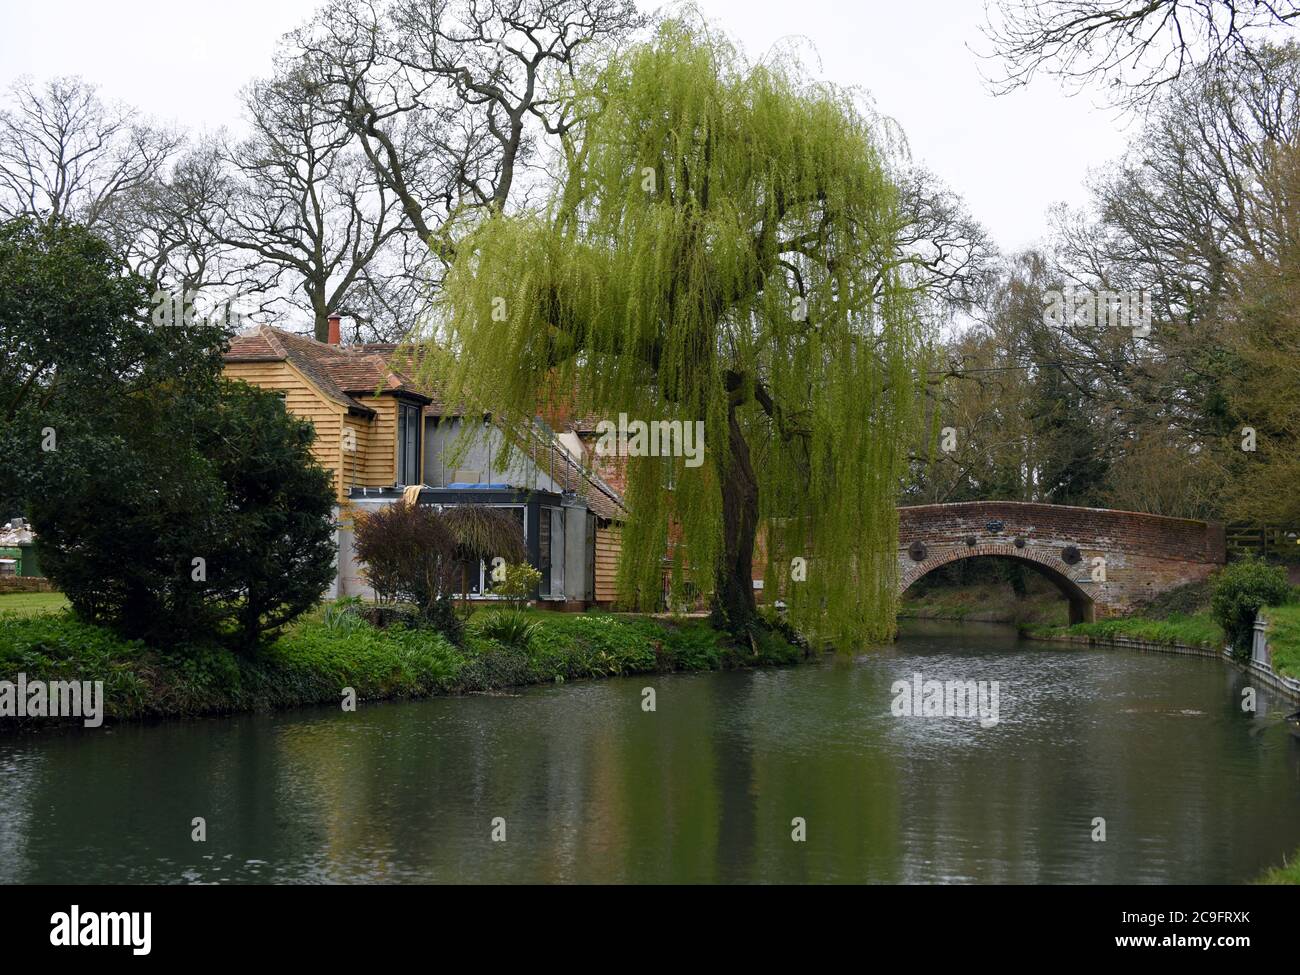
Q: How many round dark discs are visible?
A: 4